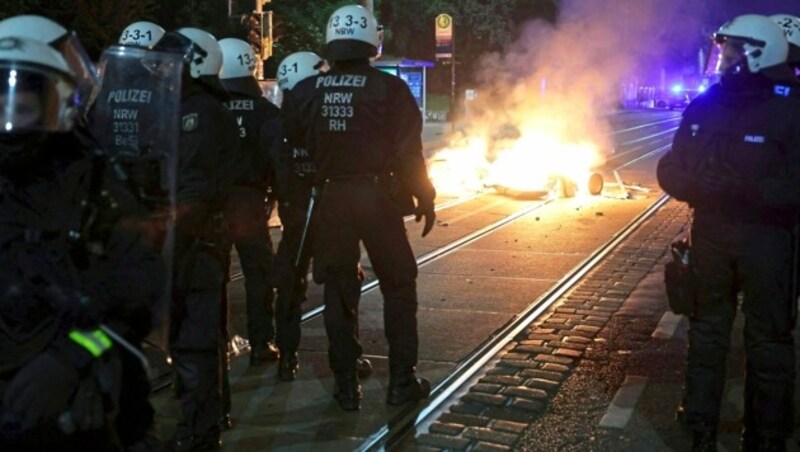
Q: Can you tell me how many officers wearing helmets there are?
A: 9